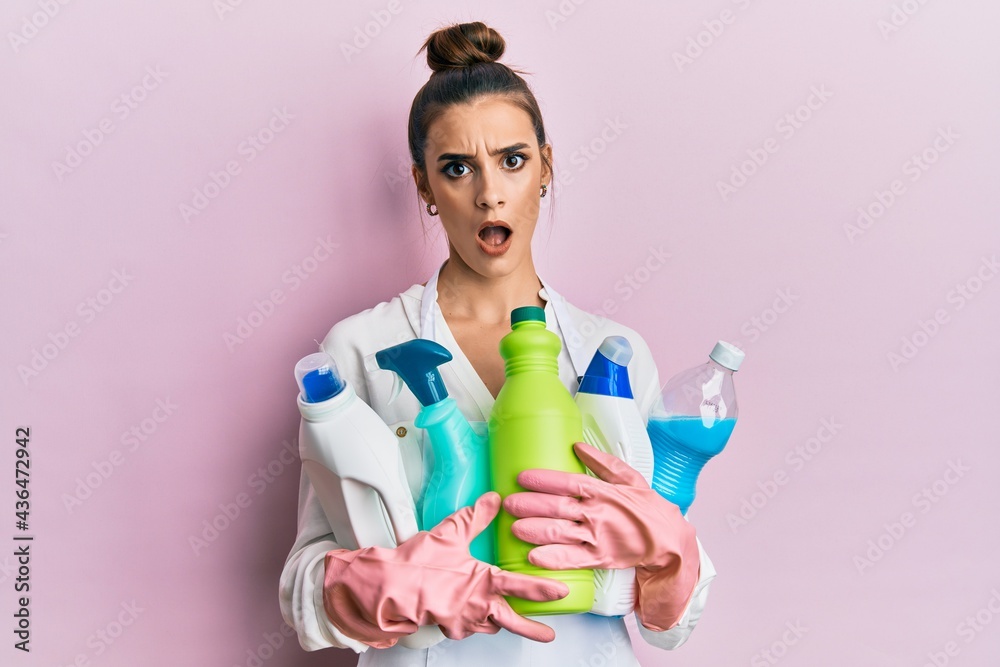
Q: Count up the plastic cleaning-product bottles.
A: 5